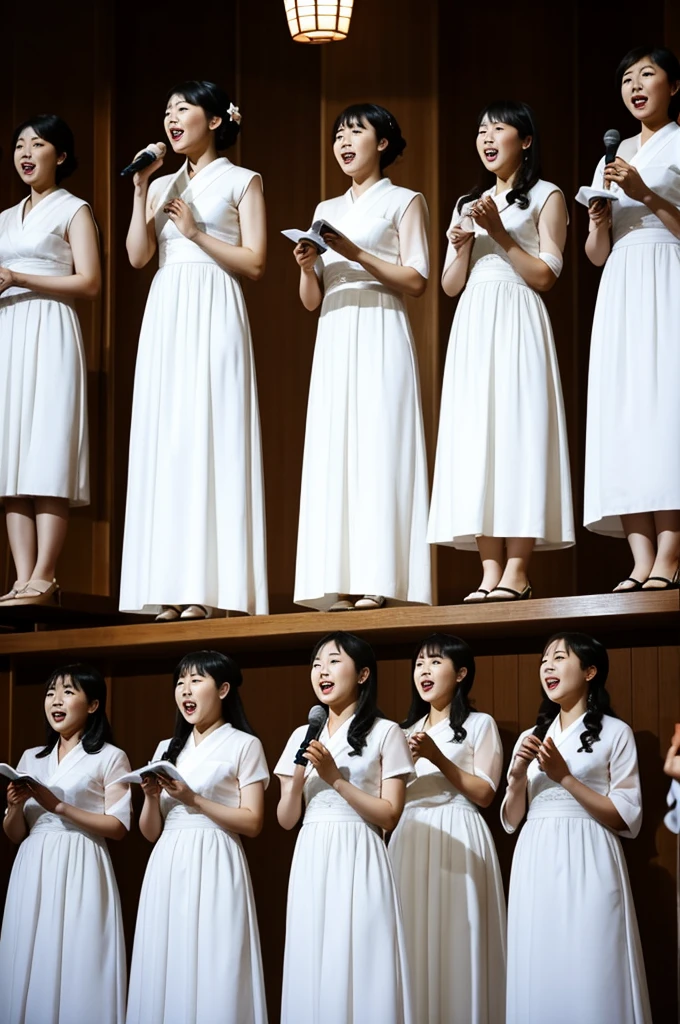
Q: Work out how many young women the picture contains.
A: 10